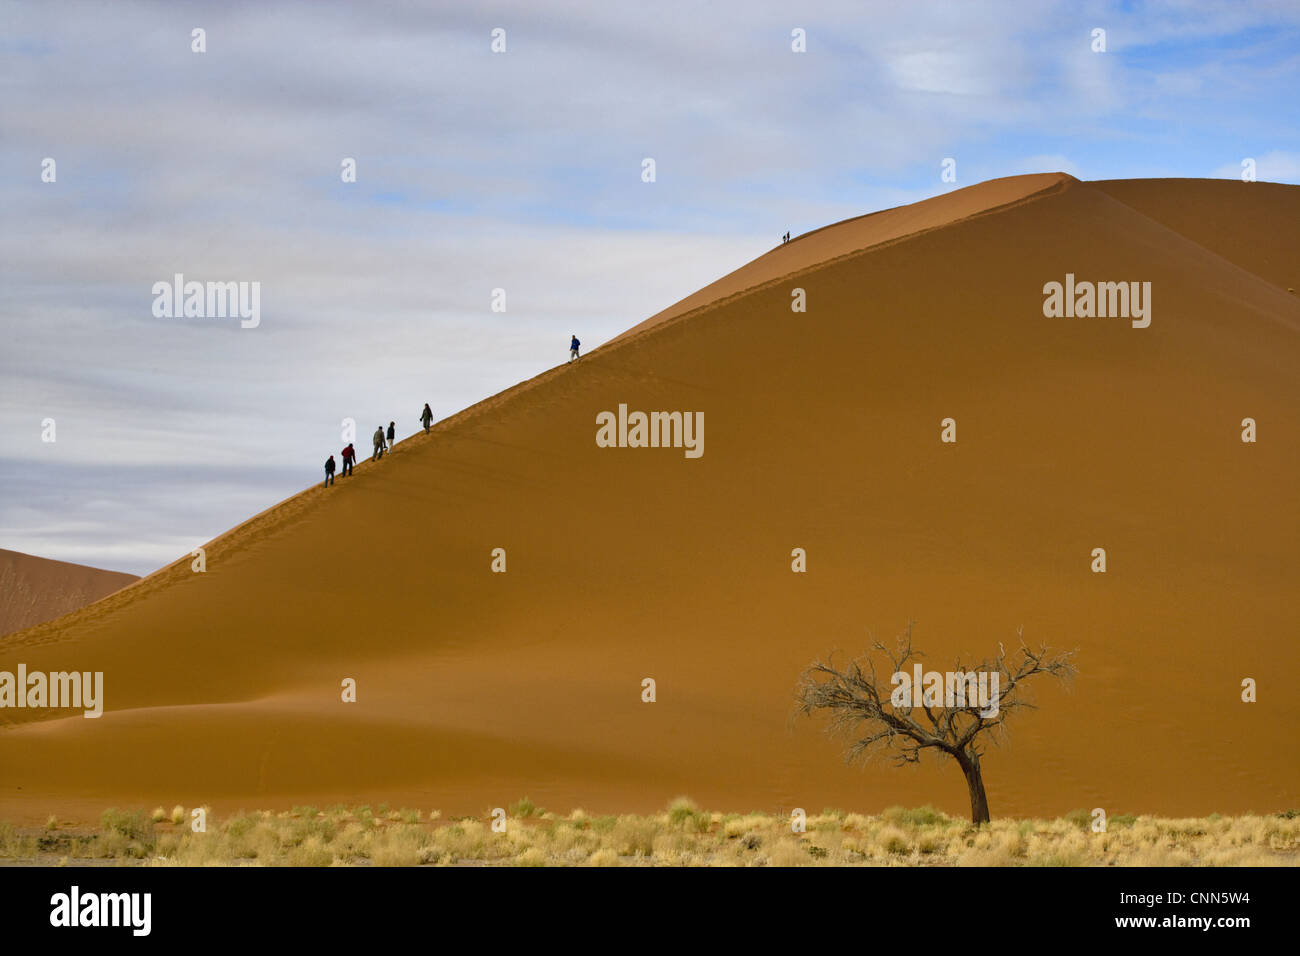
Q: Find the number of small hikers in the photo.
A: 8